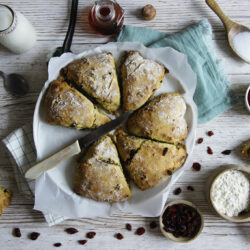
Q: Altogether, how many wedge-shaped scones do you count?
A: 6